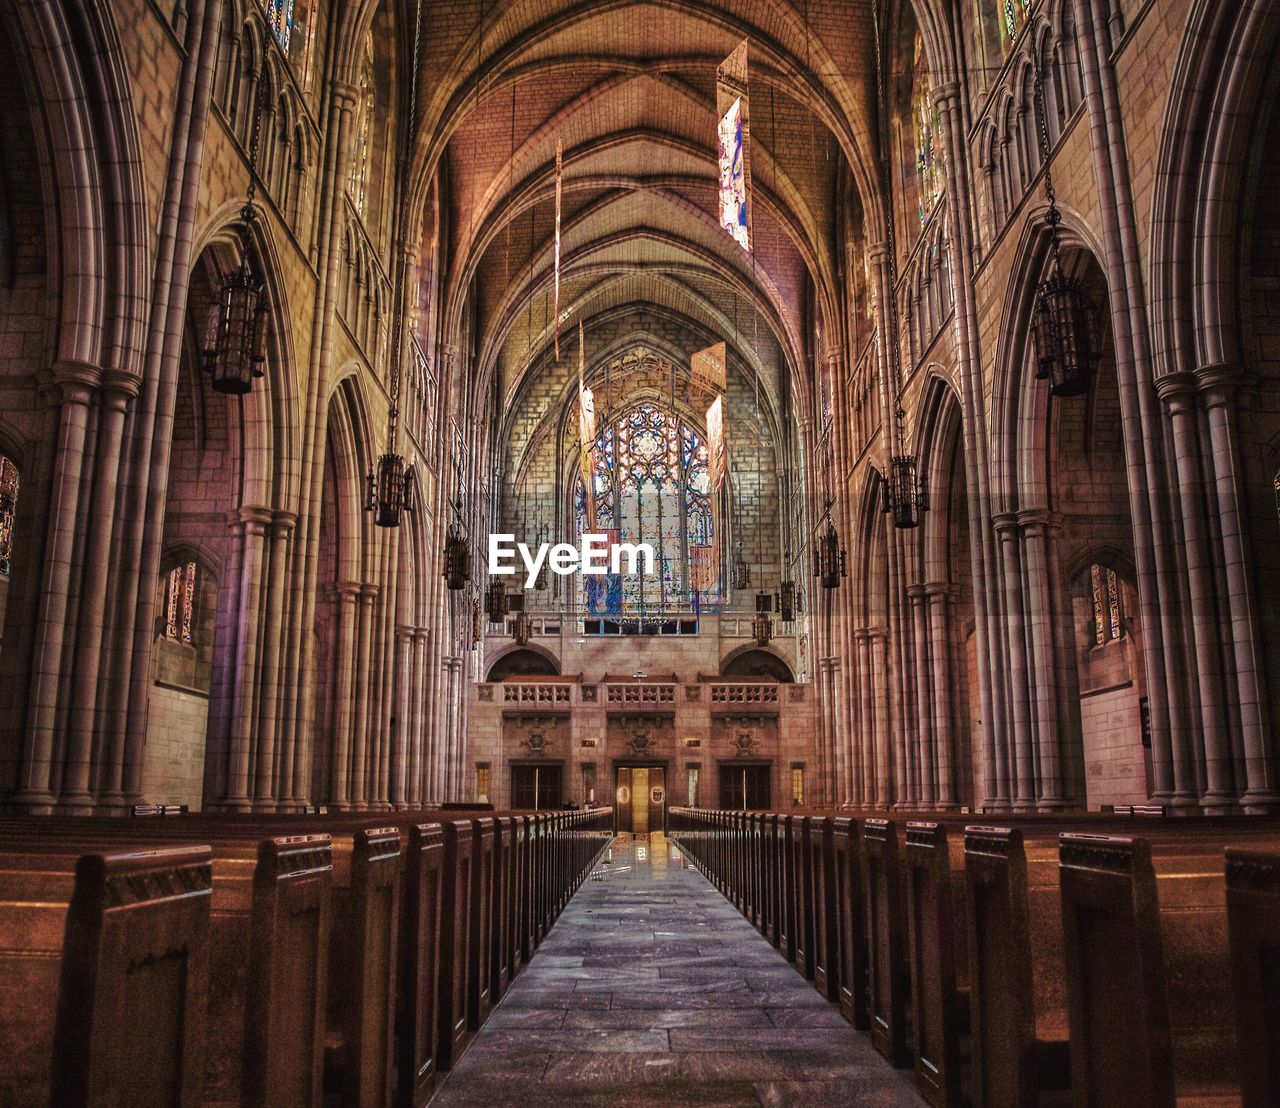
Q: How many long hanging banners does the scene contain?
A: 4